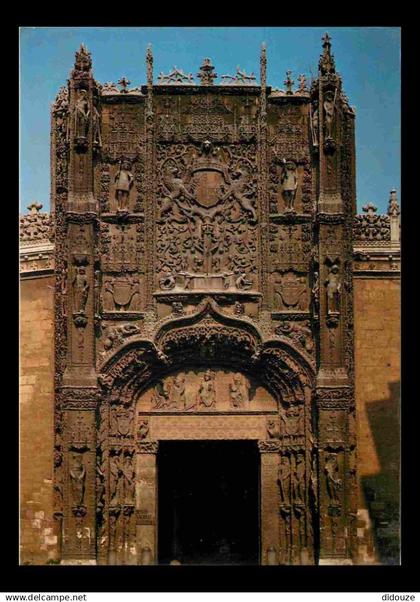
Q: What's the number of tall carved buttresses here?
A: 2